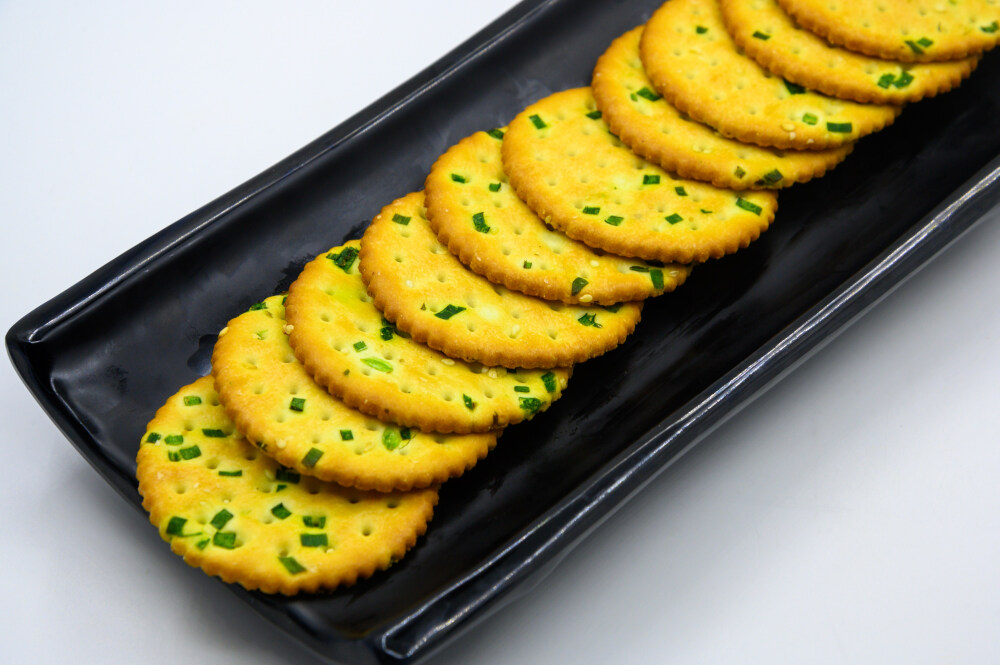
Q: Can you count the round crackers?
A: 10